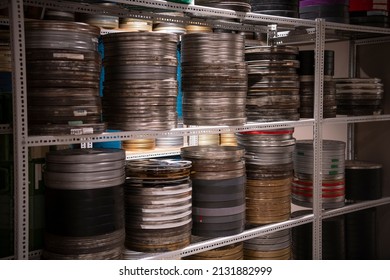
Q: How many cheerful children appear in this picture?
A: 0